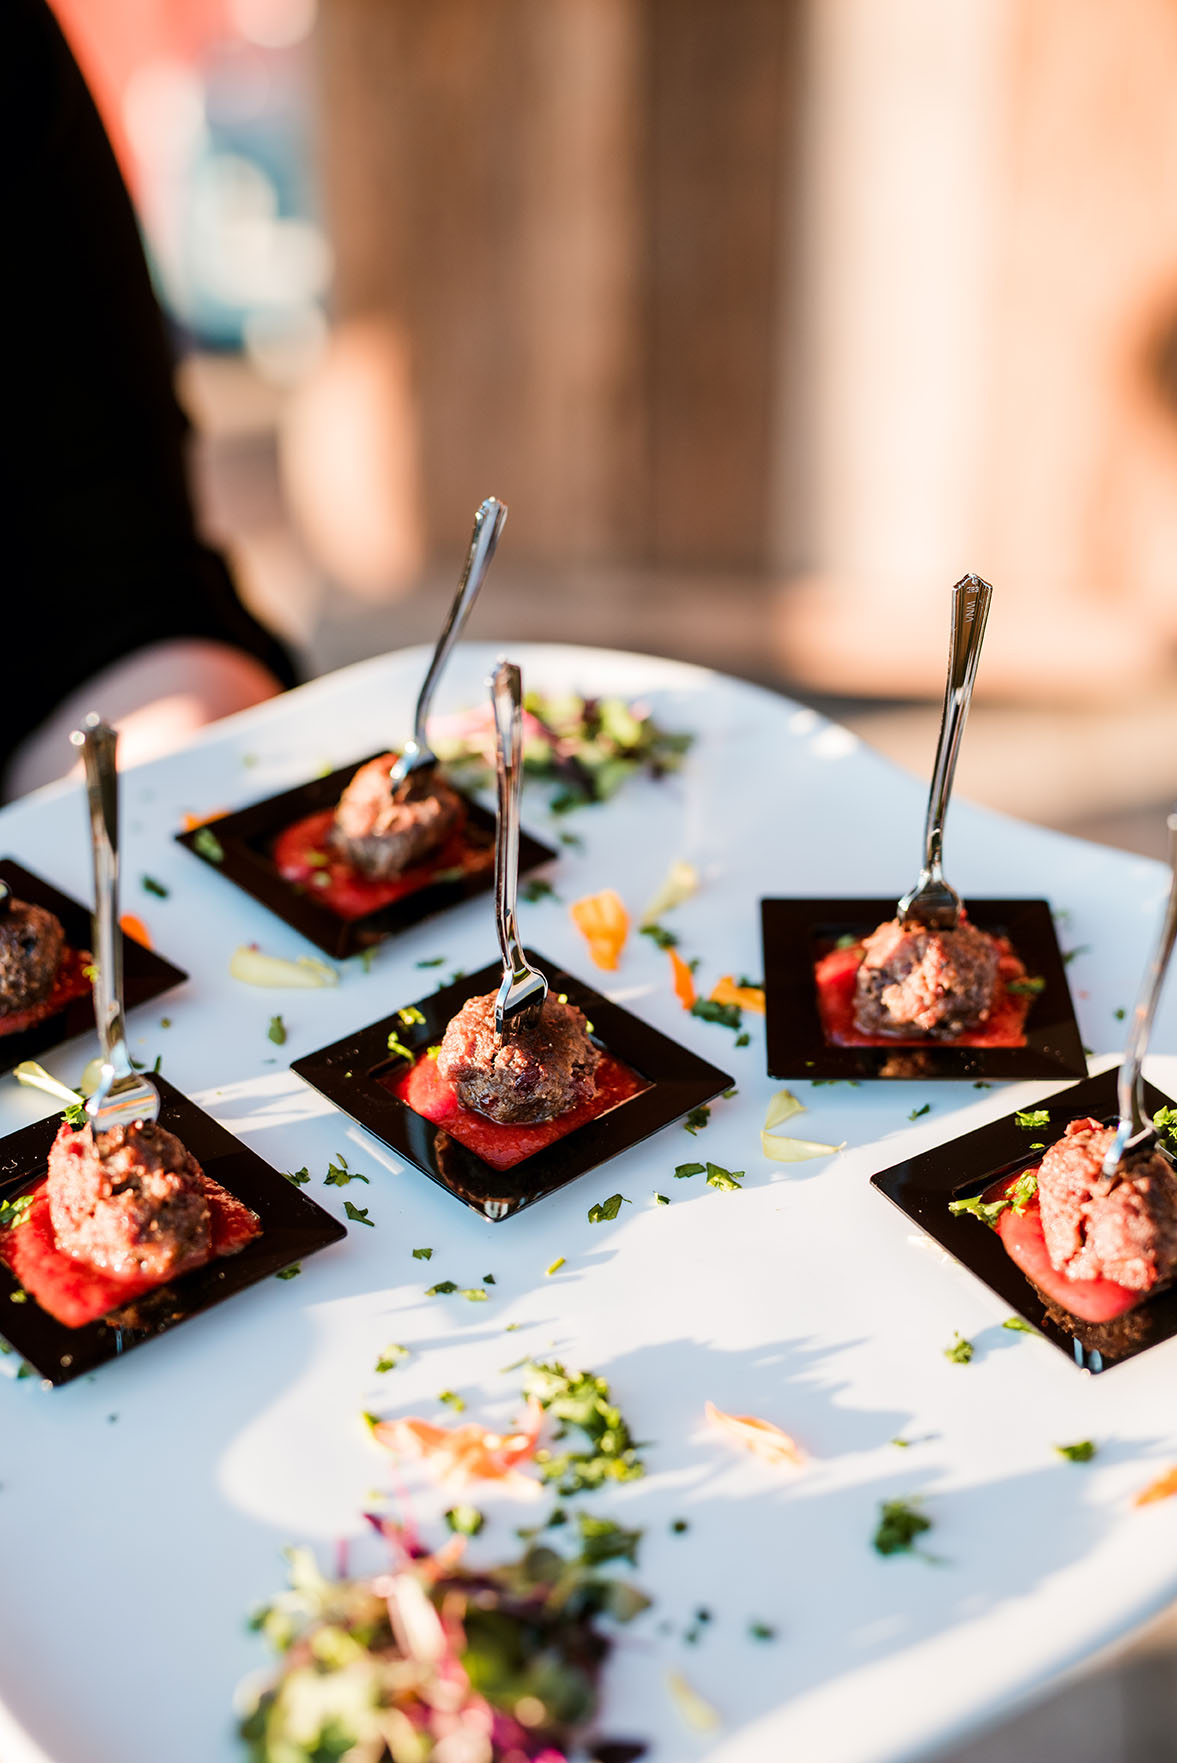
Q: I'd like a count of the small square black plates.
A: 6